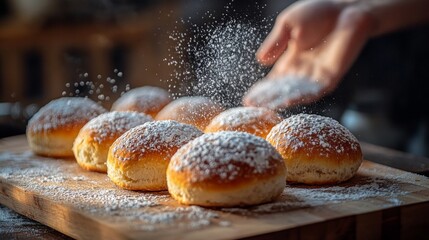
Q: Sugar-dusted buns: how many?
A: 8